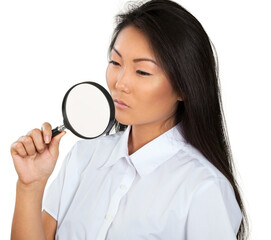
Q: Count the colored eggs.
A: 0